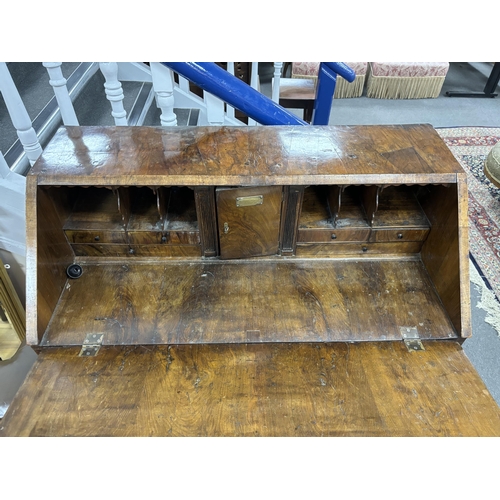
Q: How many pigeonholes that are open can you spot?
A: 6